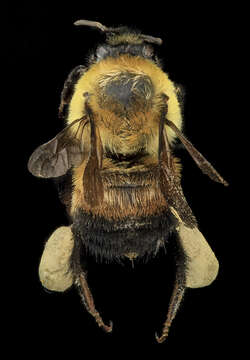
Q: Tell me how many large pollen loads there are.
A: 2